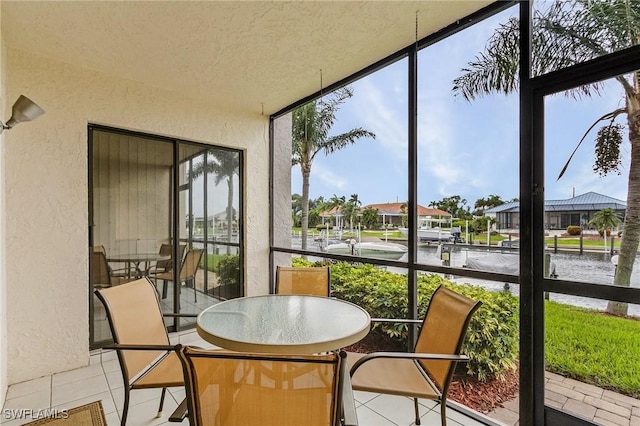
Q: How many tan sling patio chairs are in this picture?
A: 4